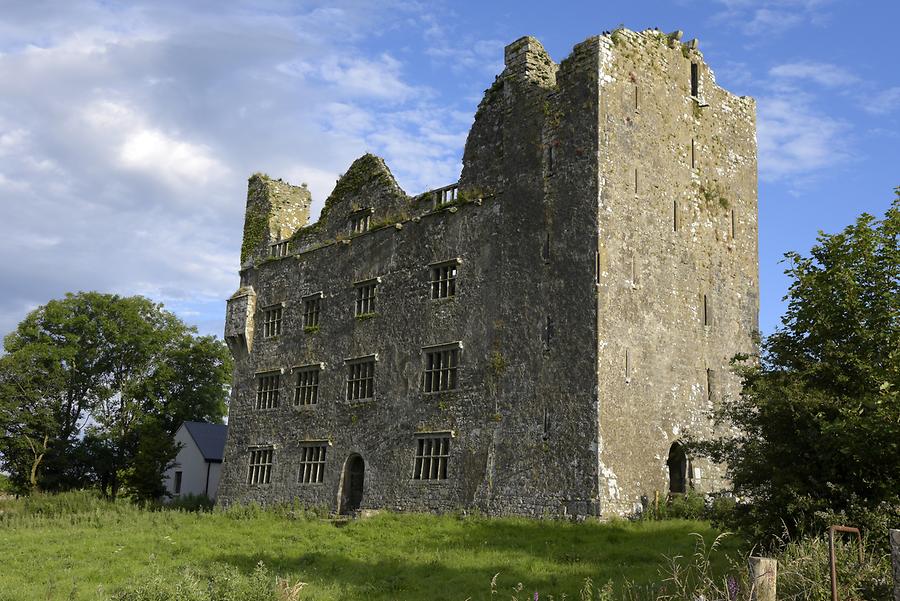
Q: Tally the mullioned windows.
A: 14